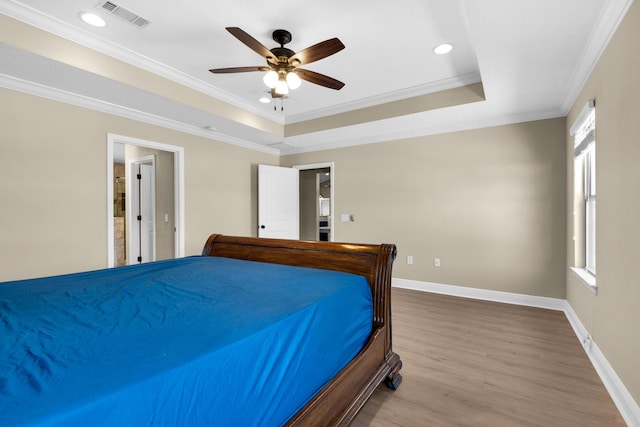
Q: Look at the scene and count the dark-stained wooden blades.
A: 5